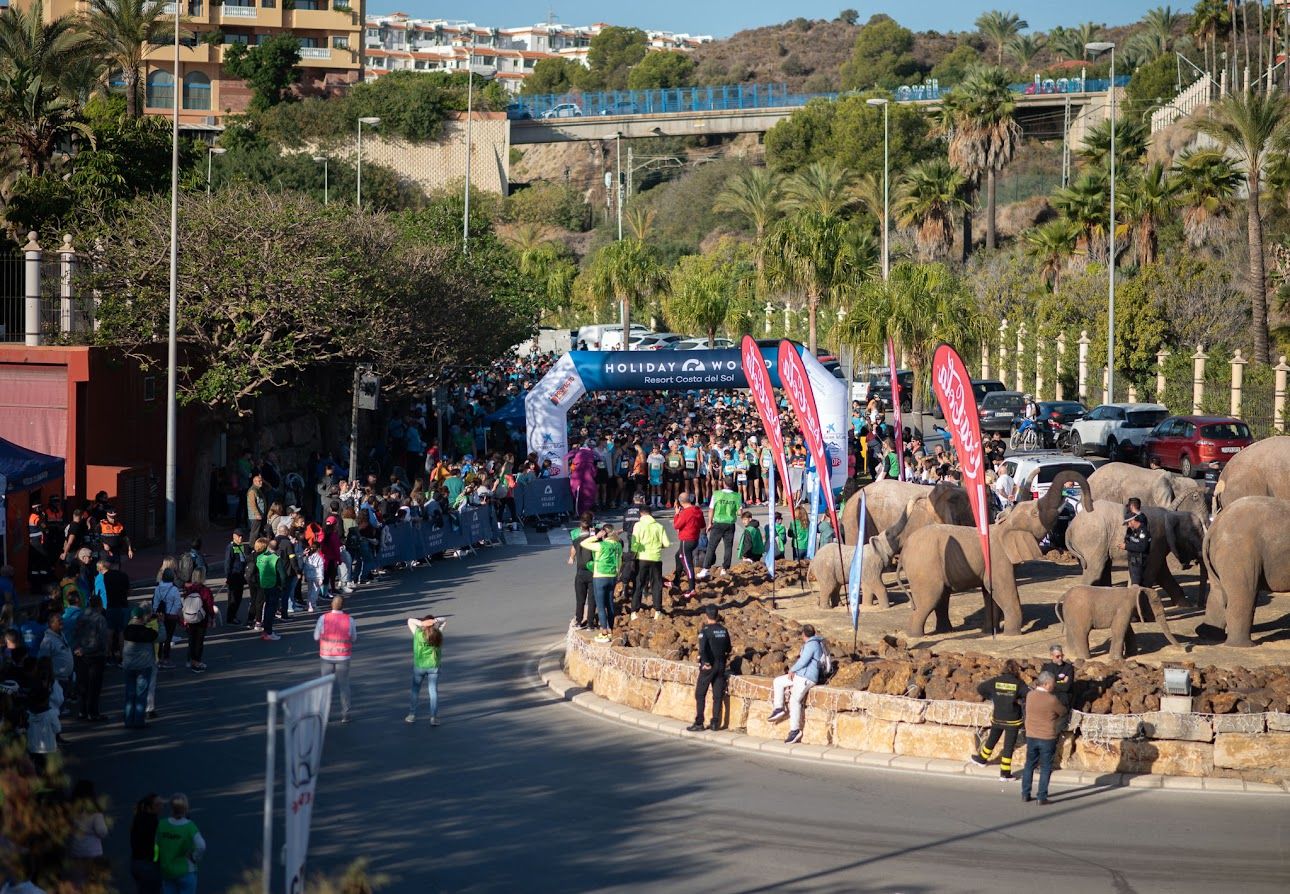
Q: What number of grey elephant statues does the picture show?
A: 8